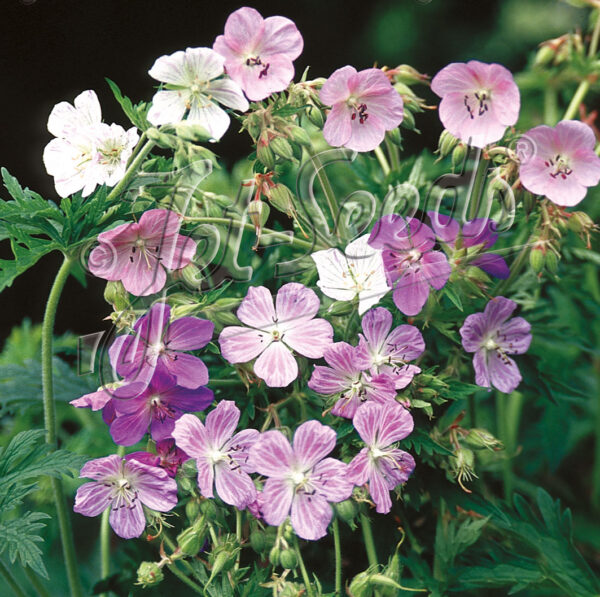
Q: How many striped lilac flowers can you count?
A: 8